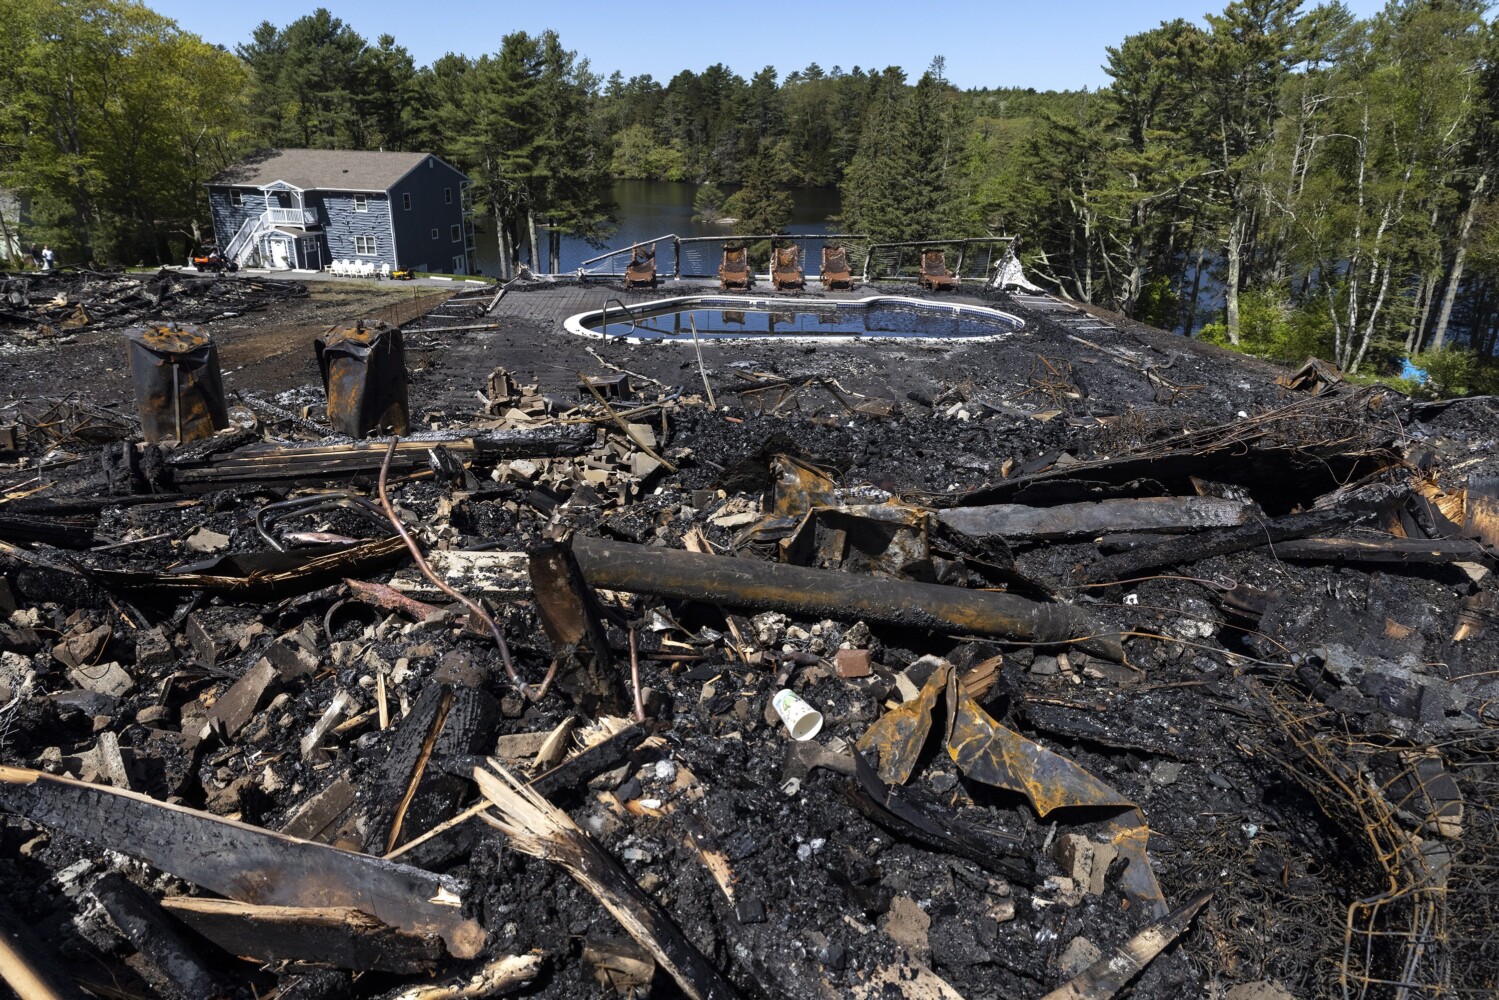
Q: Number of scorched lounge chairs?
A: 5